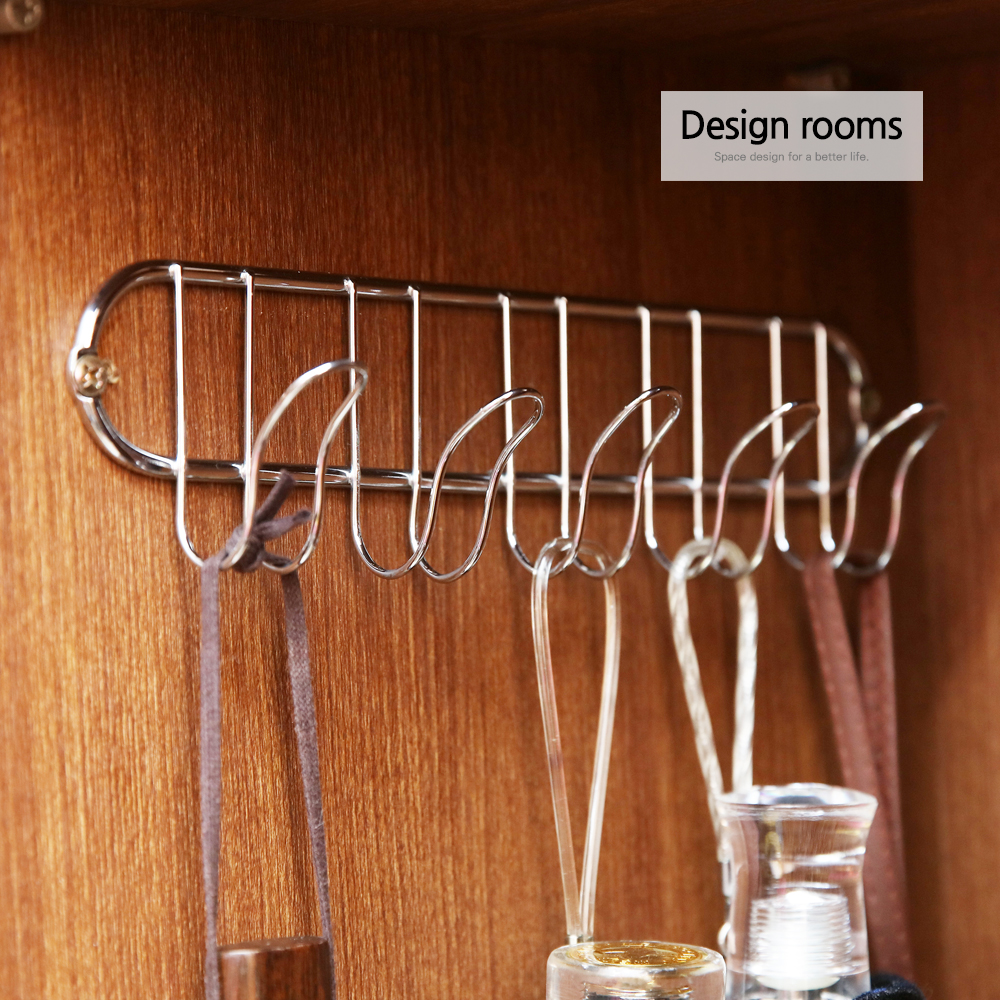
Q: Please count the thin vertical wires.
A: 10